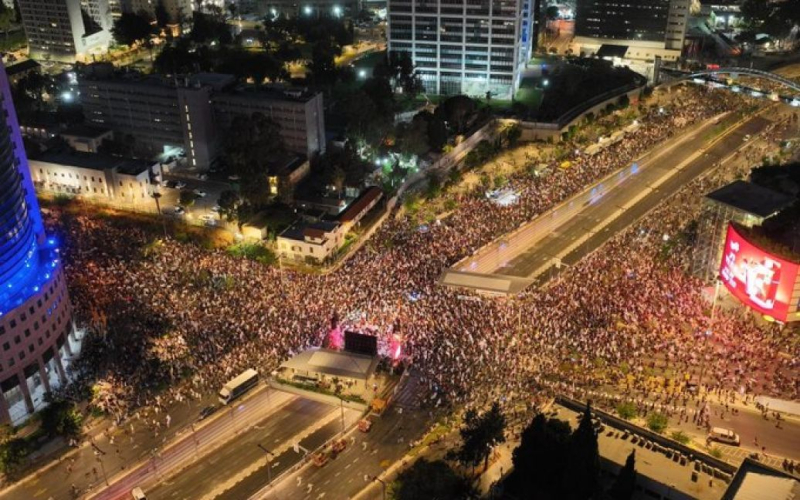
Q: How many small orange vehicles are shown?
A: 4